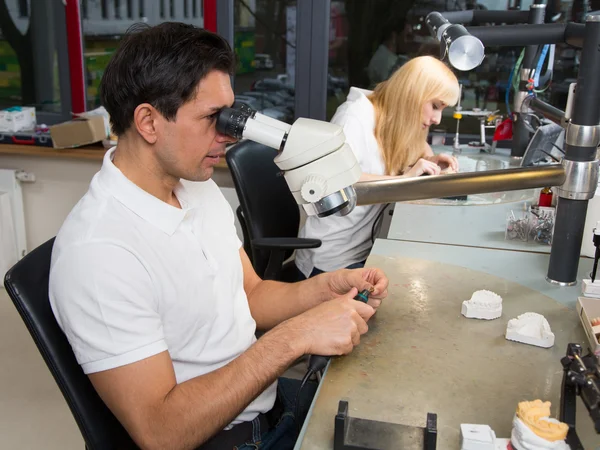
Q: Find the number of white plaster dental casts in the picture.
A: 2